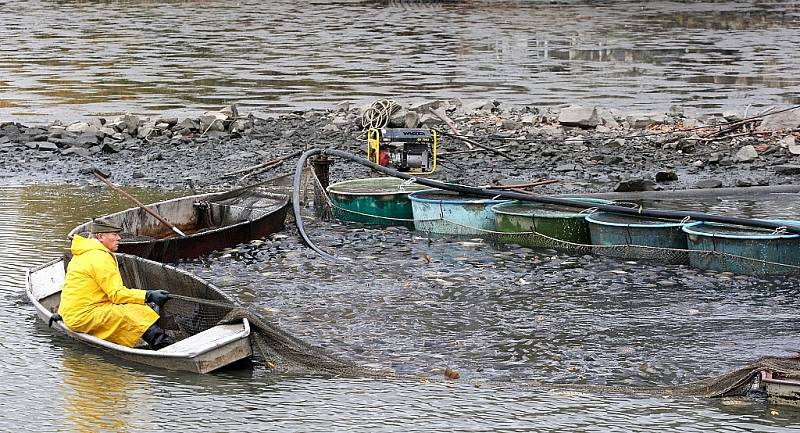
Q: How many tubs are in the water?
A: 5